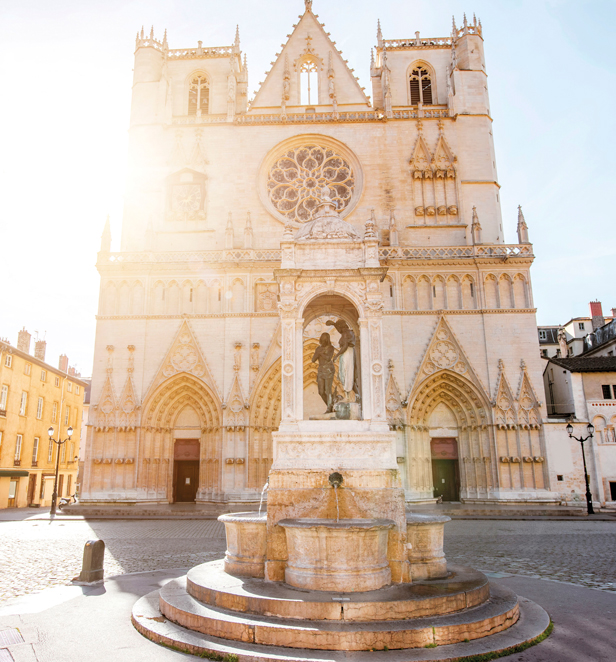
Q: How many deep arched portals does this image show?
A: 3